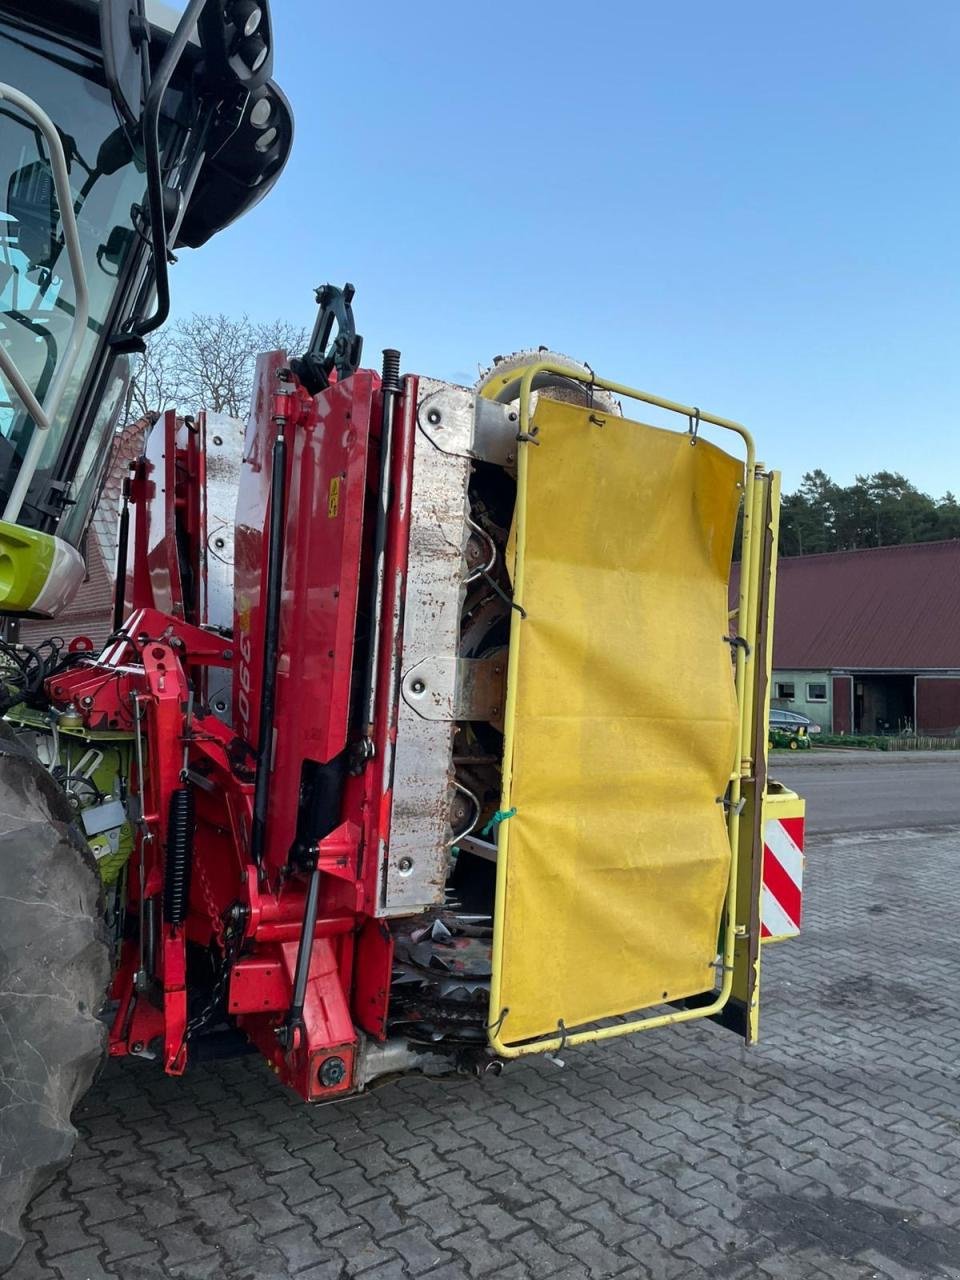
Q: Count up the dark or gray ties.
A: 9